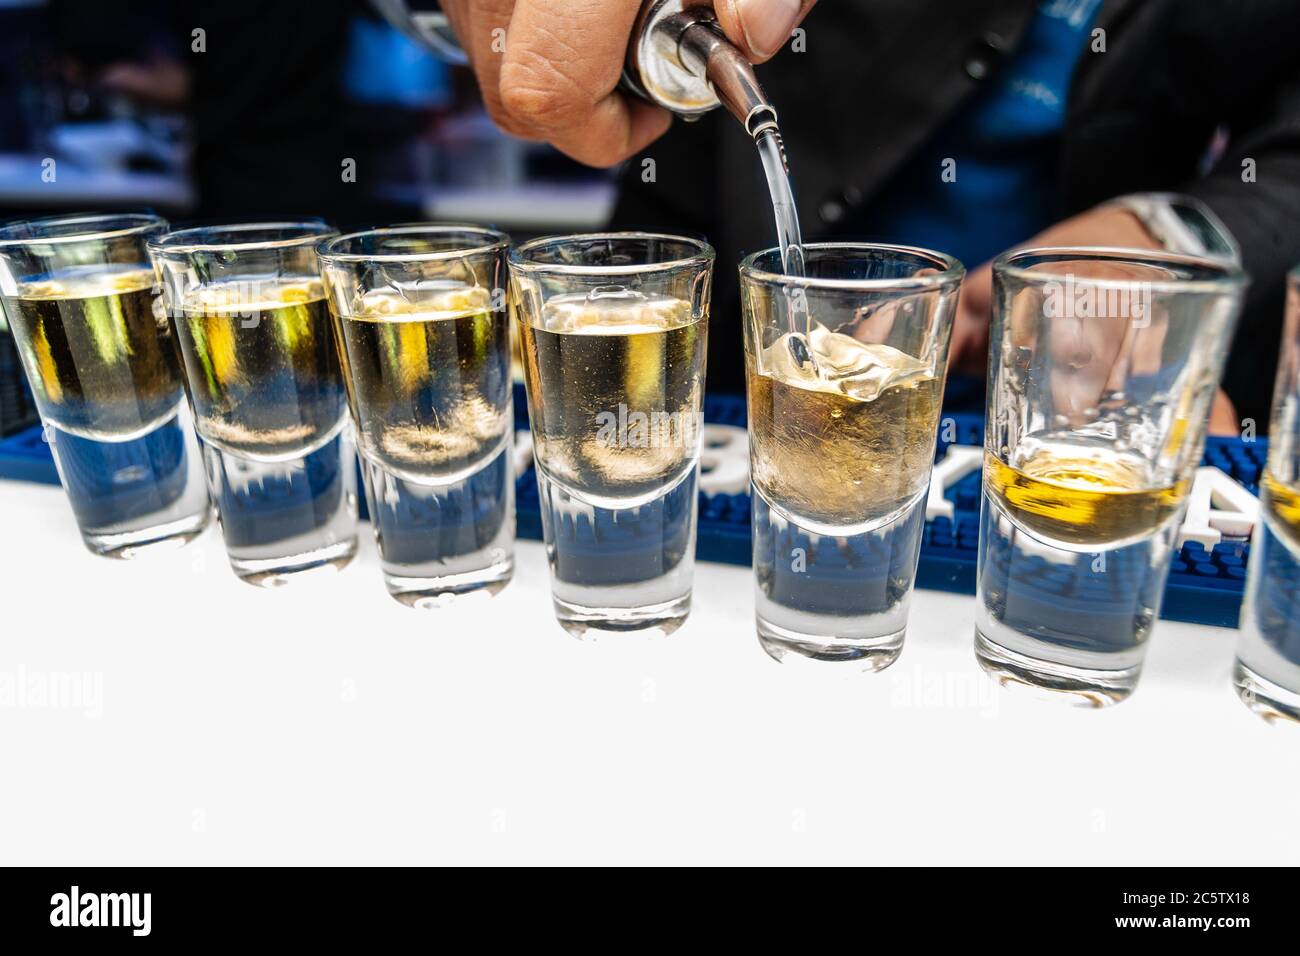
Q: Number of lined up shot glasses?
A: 7